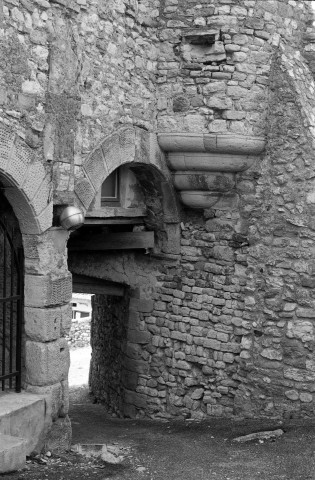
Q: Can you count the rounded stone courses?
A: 4